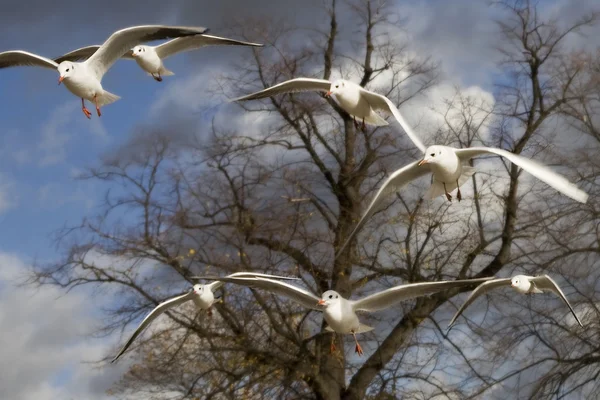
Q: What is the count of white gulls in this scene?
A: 7